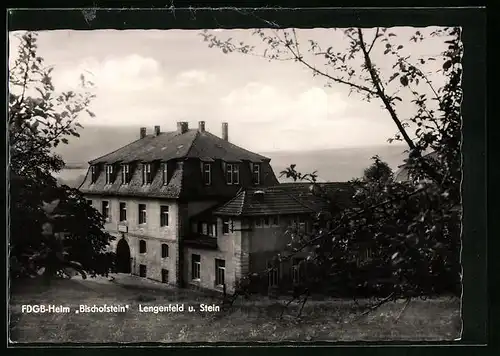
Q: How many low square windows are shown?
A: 2